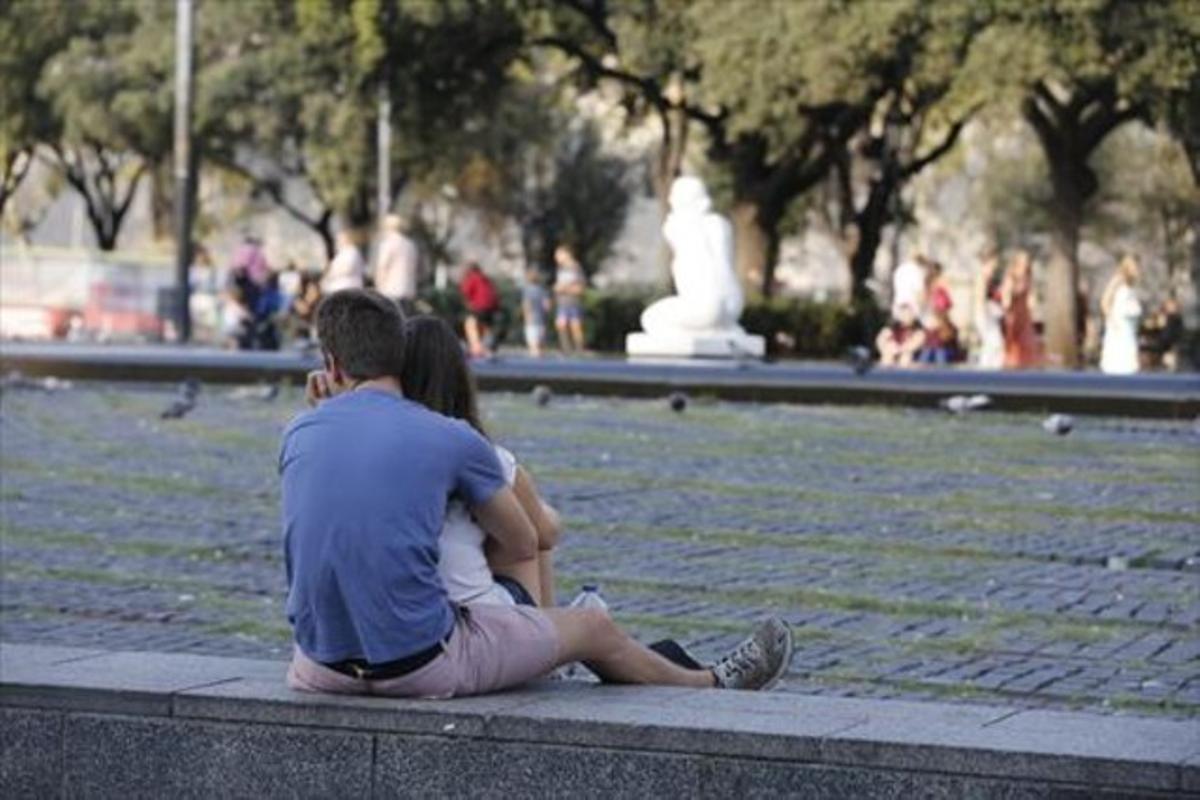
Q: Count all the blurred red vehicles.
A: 2